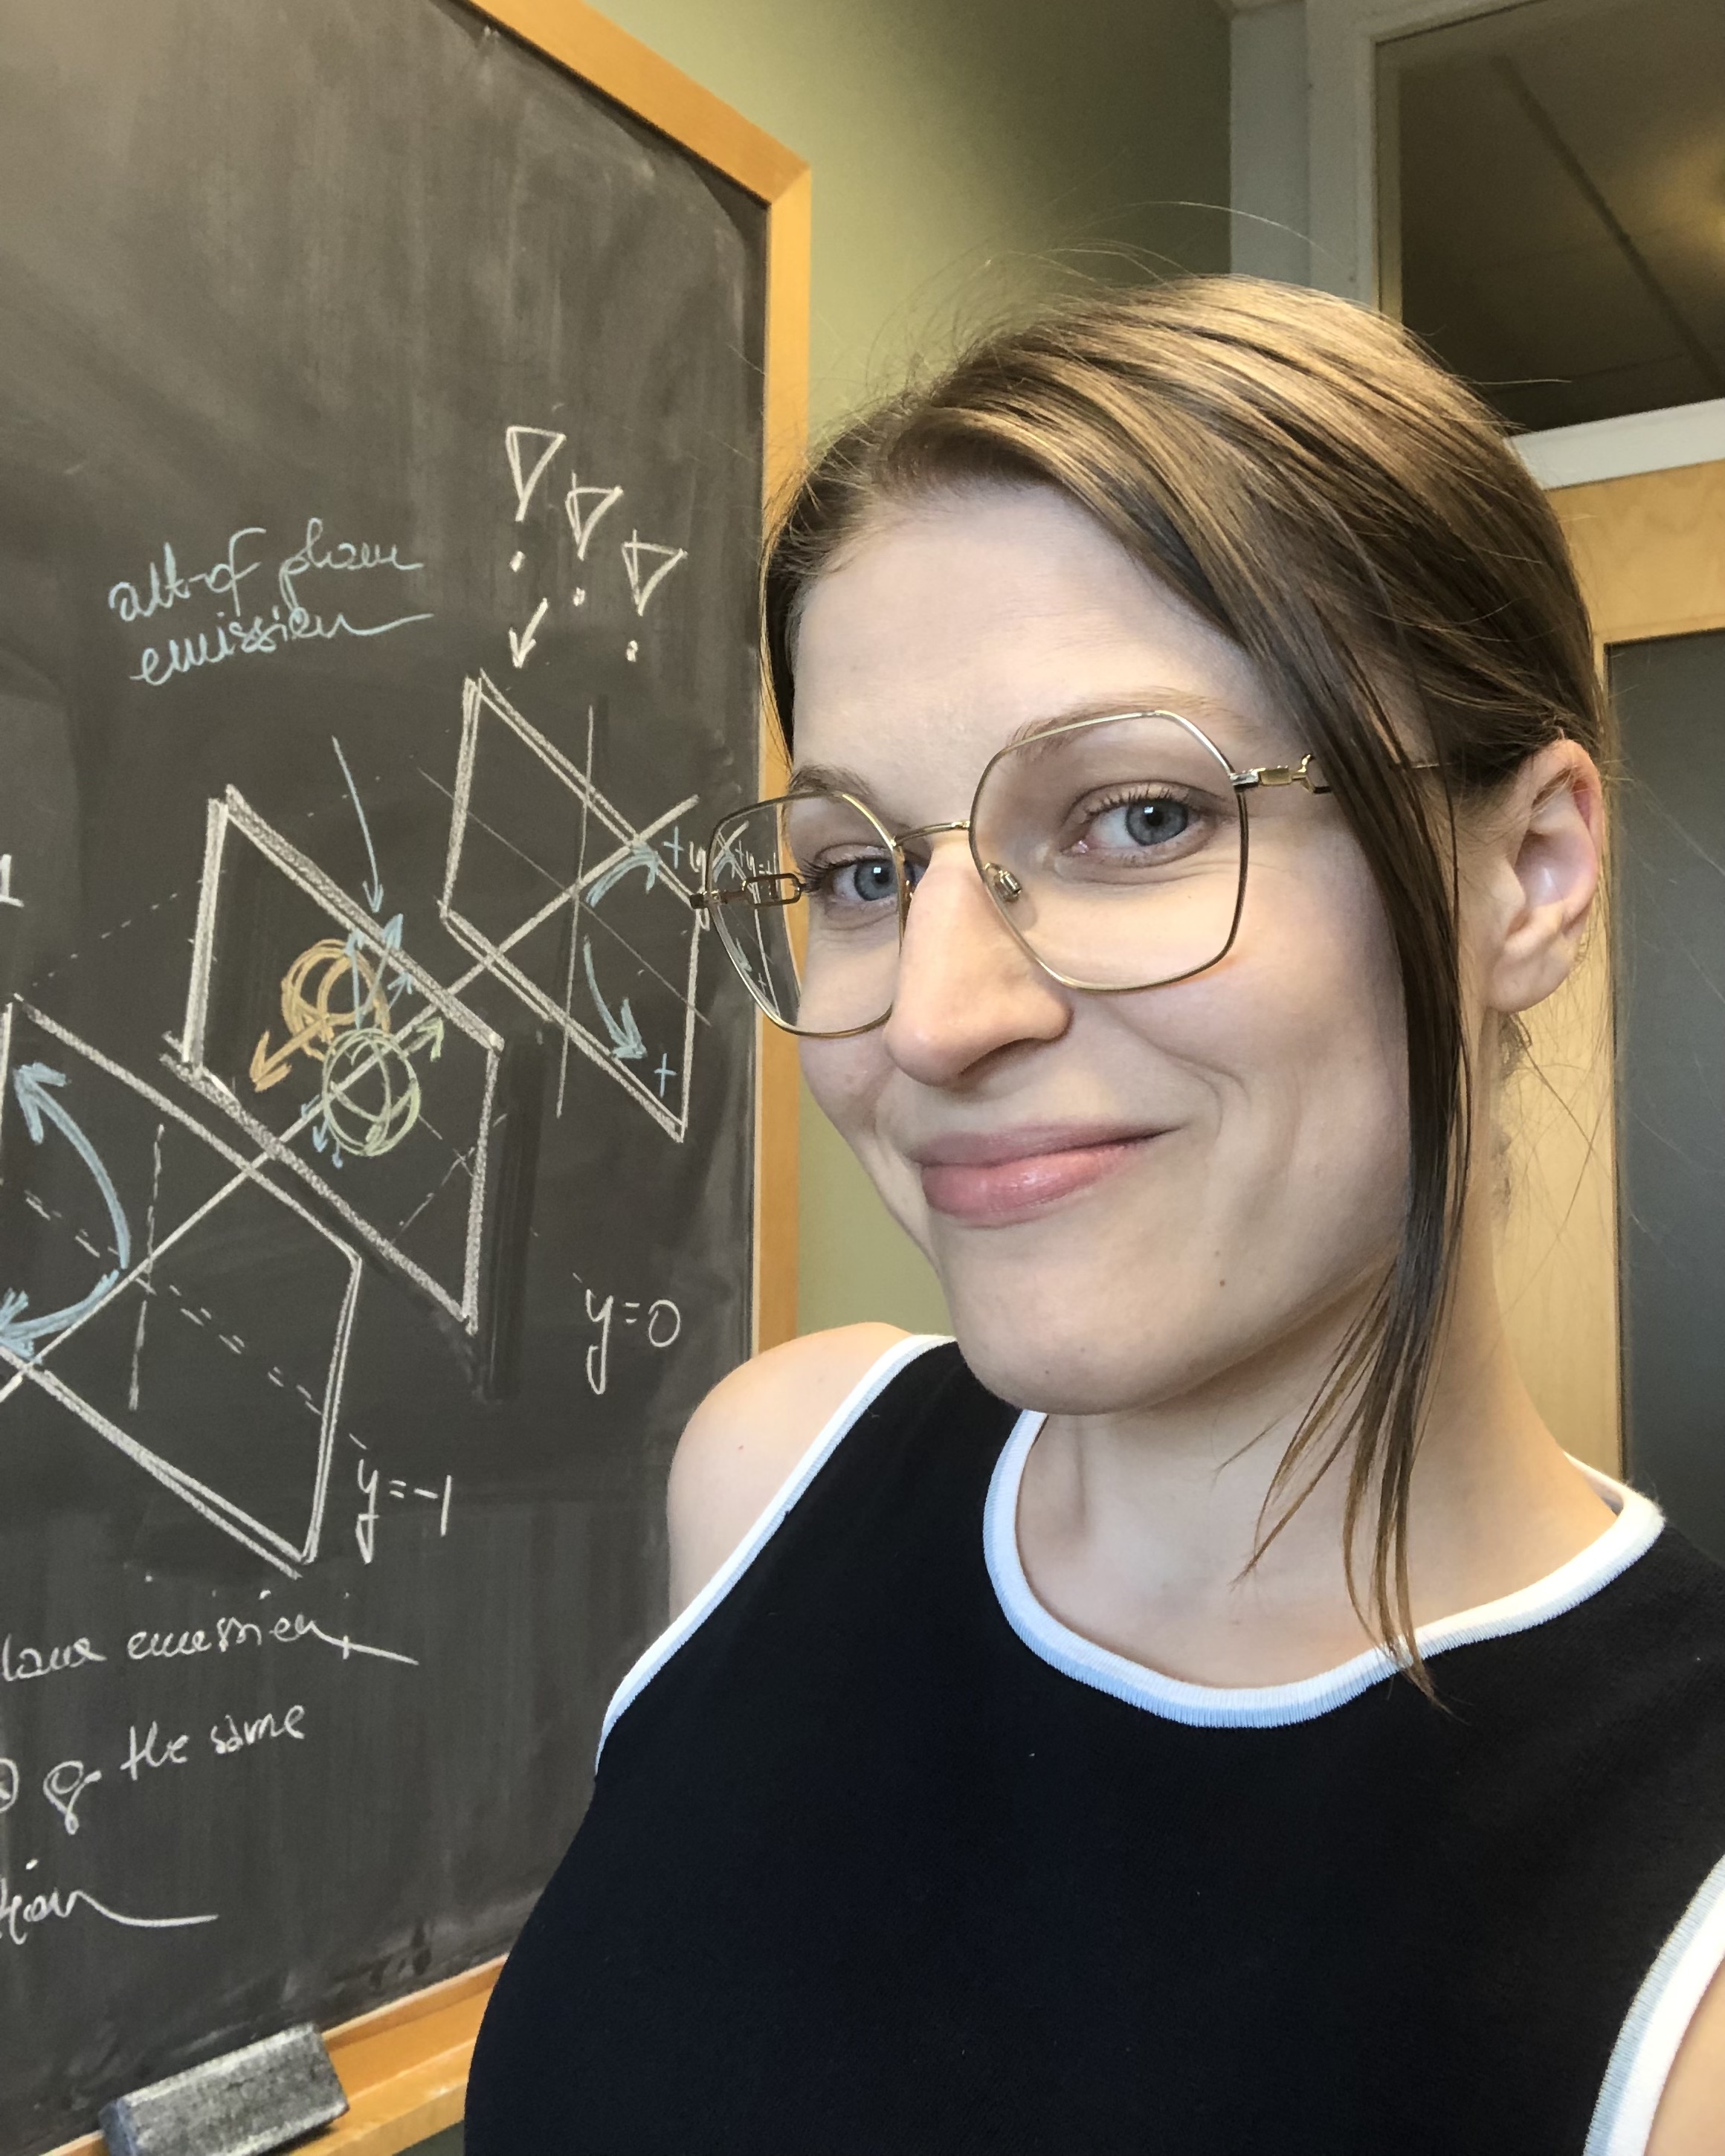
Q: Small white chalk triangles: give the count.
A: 3